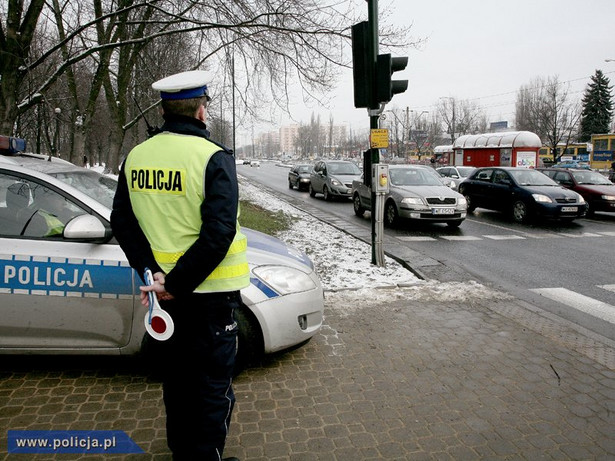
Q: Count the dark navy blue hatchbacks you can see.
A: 1